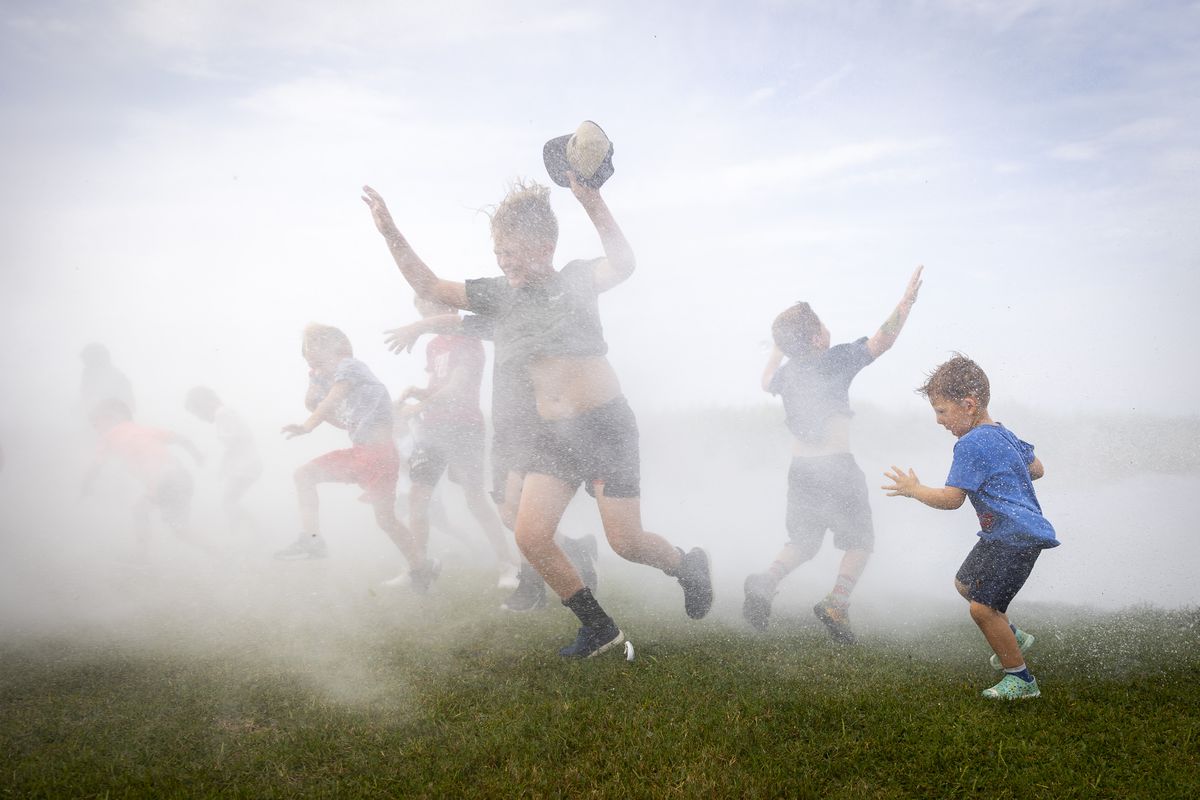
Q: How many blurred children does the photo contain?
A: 3